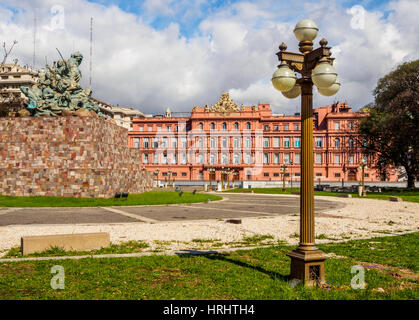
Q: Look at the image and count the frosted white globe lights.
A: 5